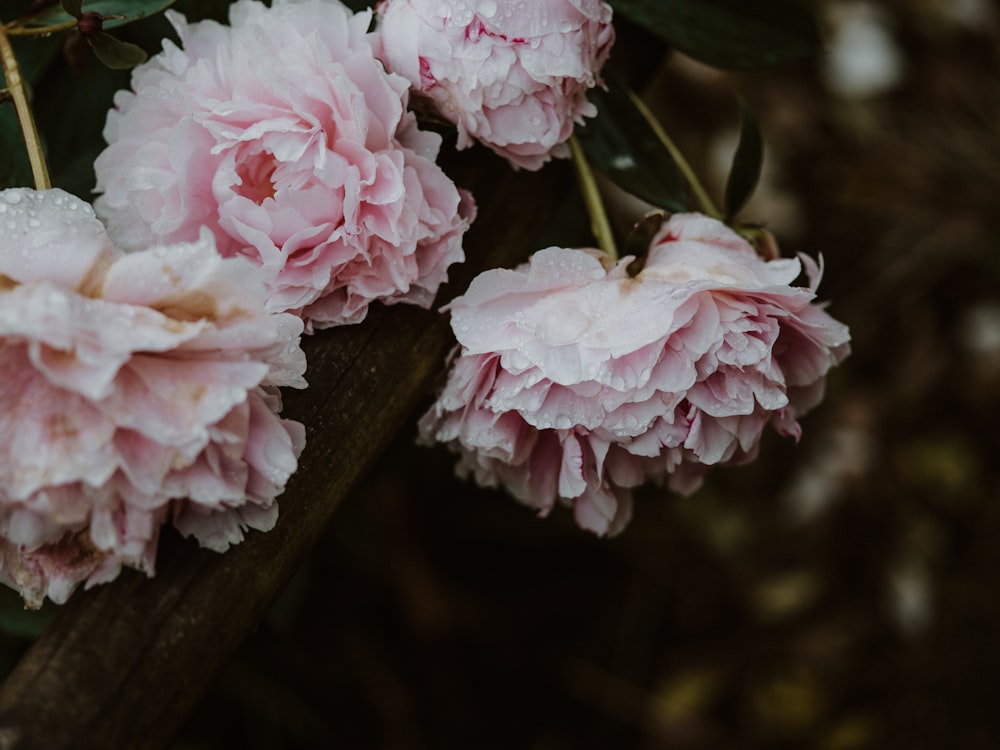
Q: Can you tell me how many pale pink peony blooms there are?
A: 4